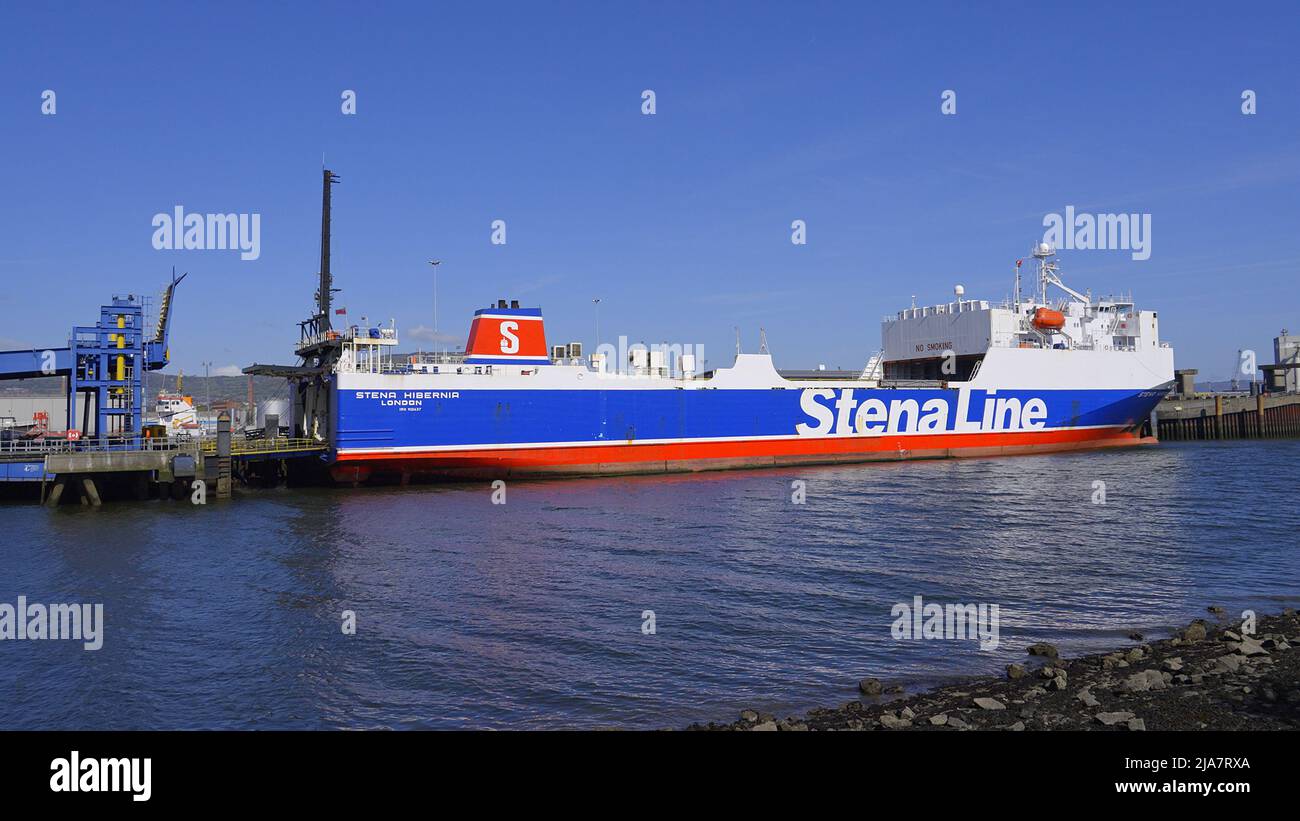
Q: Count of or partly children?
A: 0